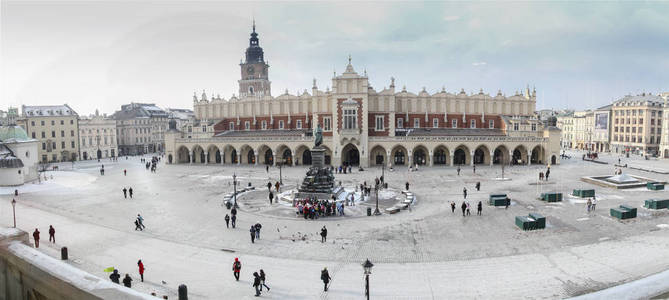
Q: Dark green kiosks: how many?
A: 7